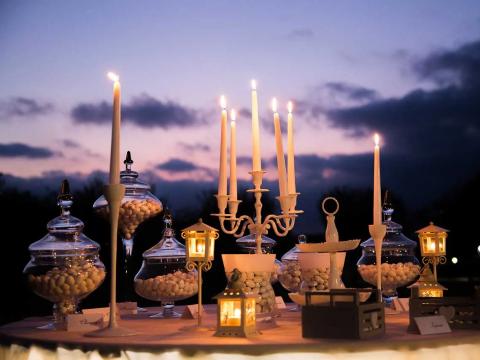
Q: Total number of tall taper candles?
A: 7